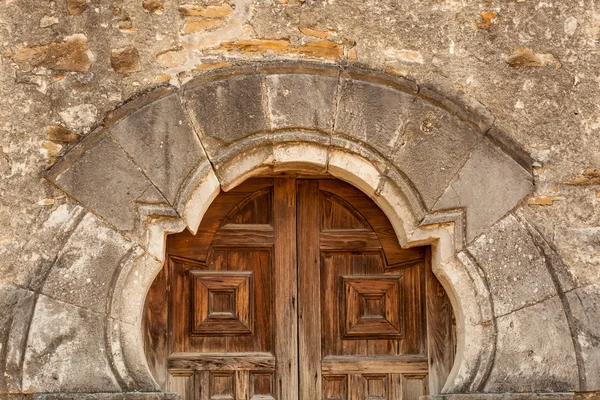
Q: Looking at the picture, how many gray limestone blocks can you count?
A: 11